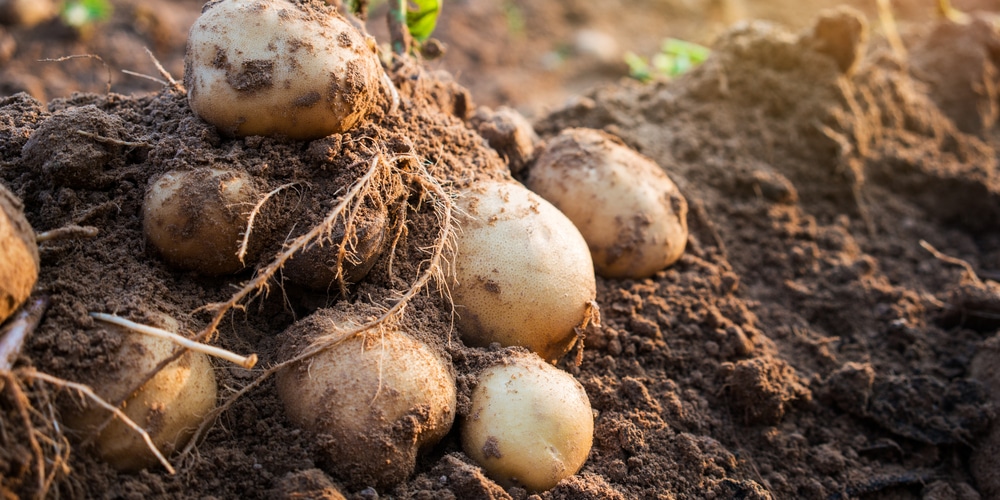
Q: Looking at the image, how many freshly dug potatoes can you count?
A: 9